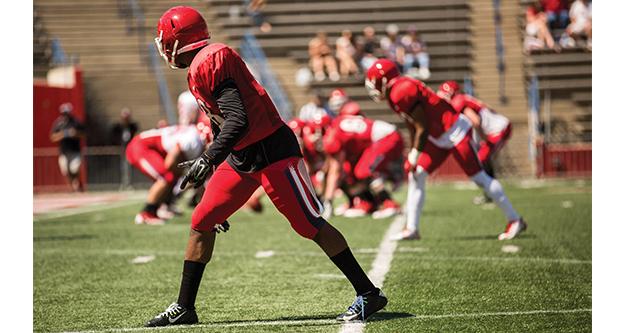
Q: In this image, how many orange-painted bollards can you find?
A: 0